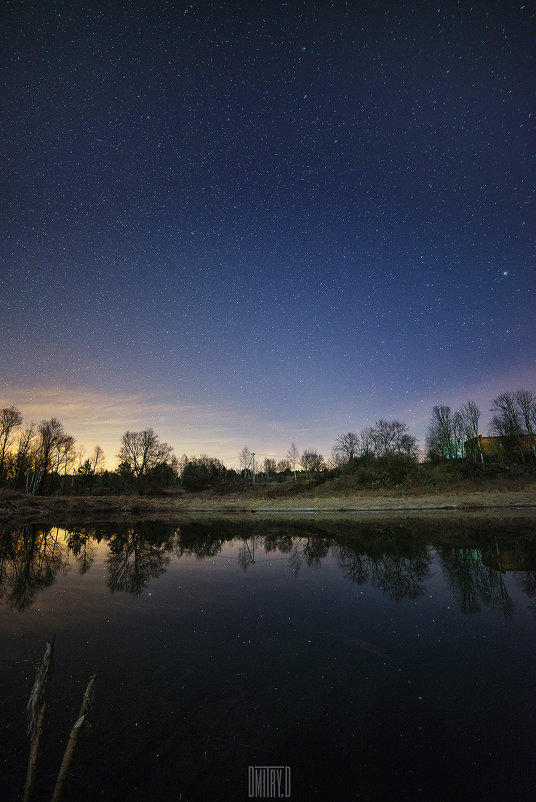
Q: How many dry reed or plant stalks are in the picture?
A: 2